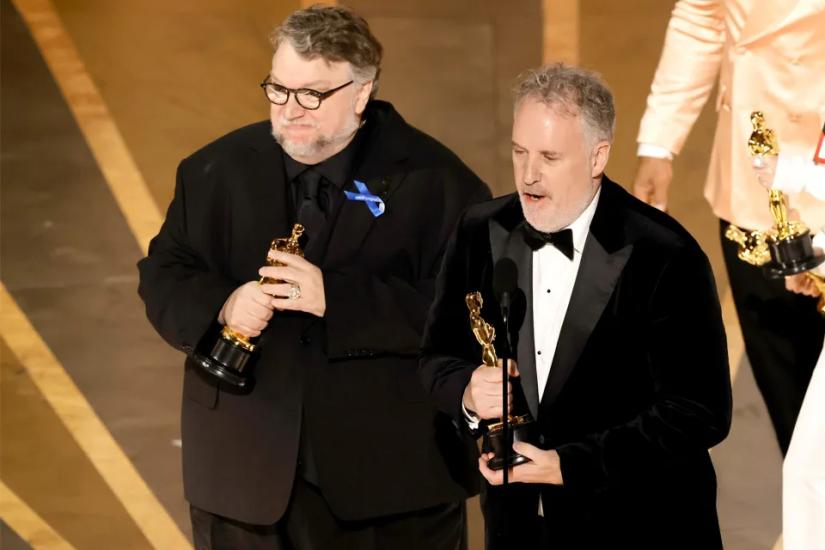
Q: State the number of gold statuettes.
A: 4